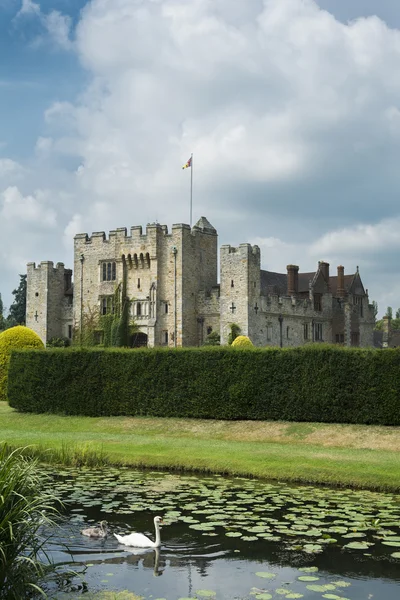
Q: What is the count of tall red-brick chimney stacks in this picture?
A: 3